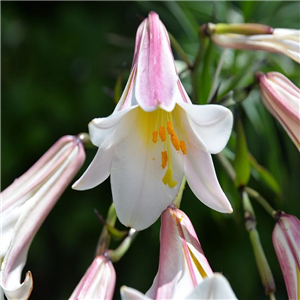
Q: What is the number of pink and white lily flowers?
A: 7